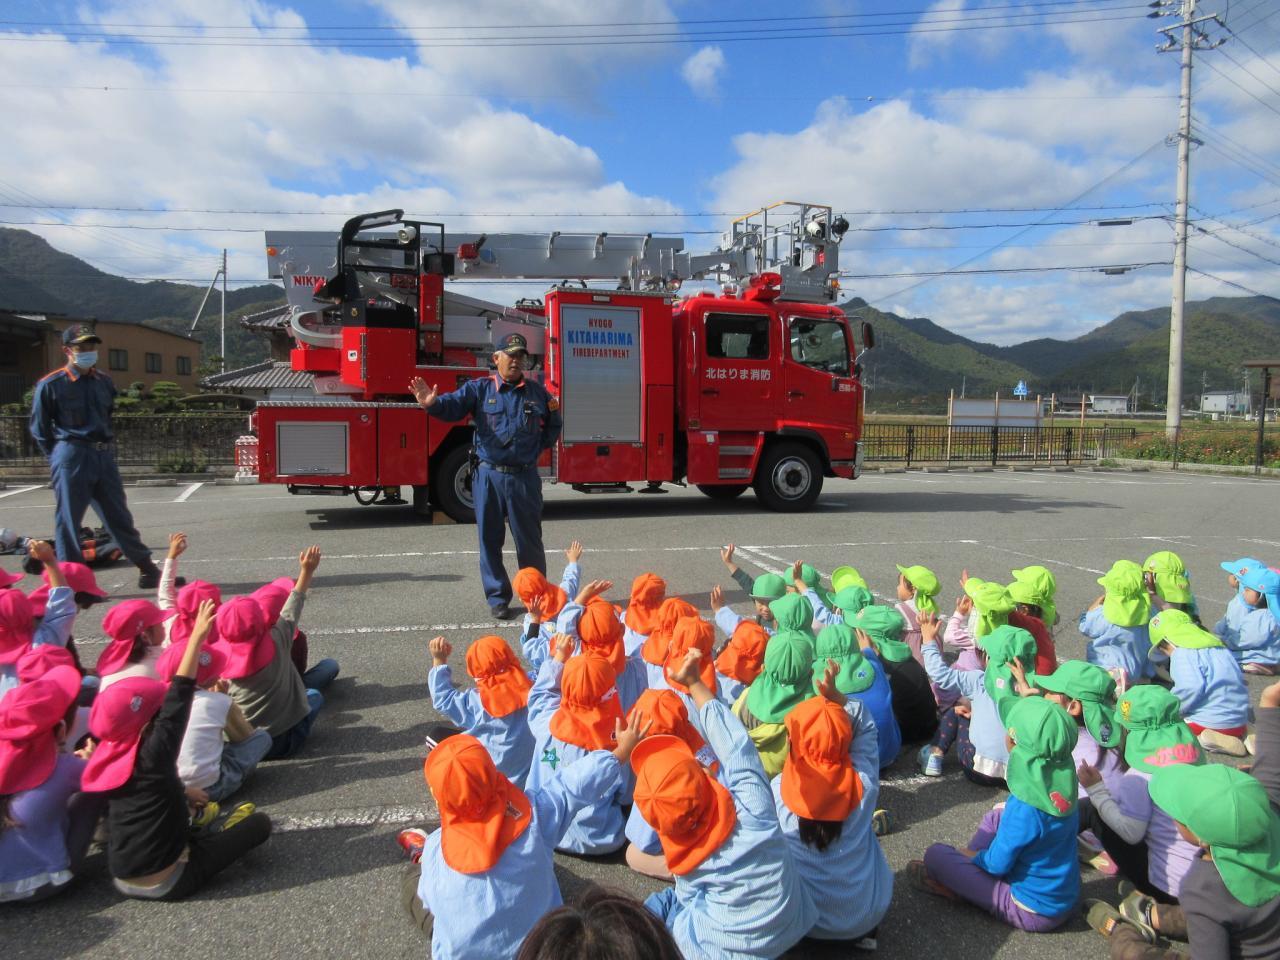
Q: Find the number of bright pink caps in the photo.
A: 11